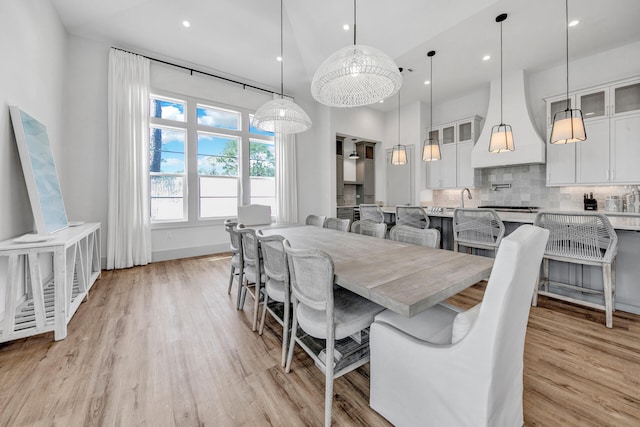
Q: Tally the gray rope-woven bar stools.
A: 4